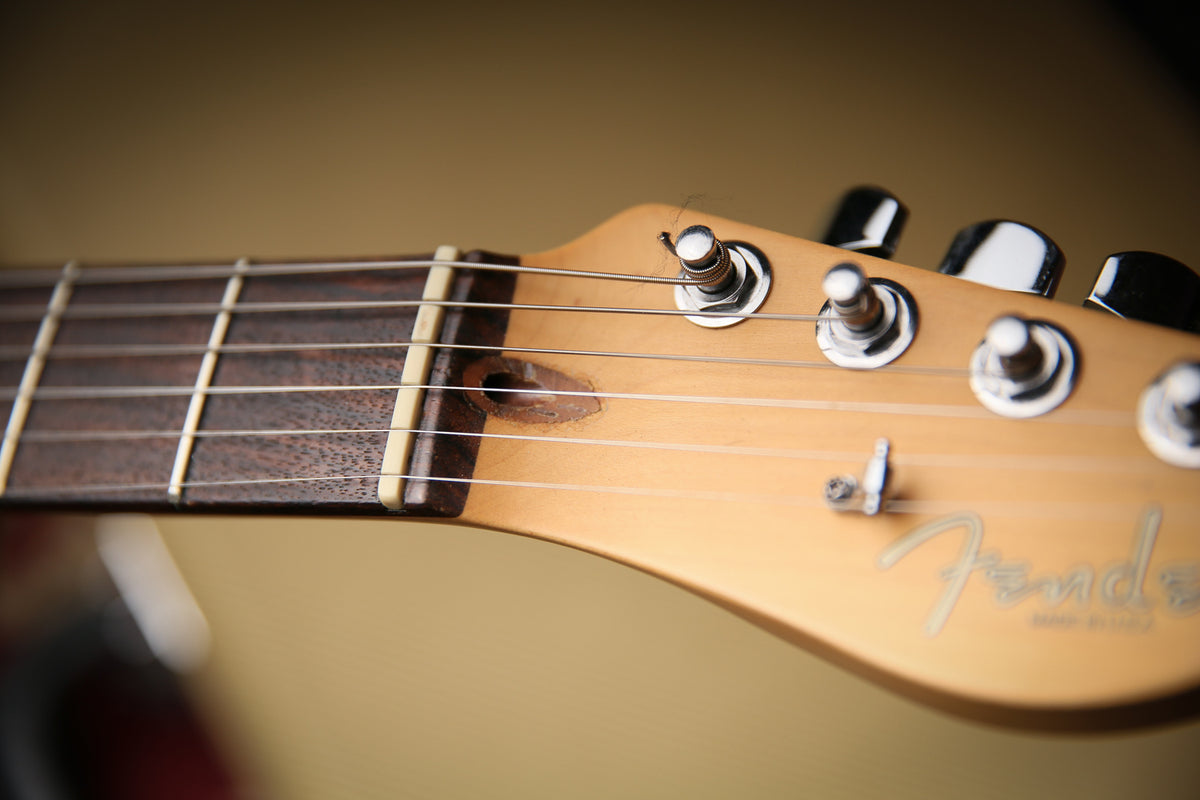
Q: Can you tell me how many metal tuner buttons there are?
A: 3